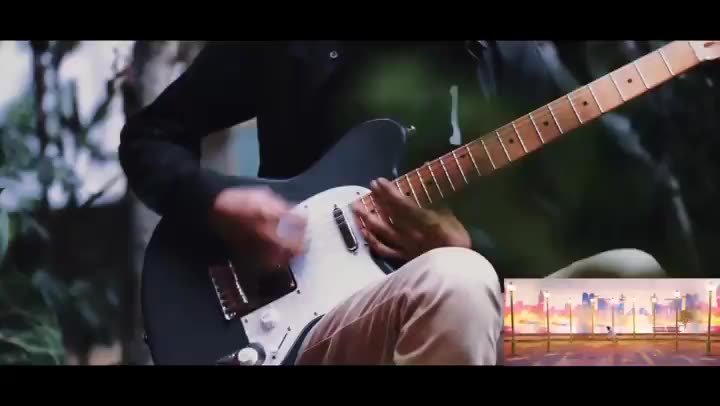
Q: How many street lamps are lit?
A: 9